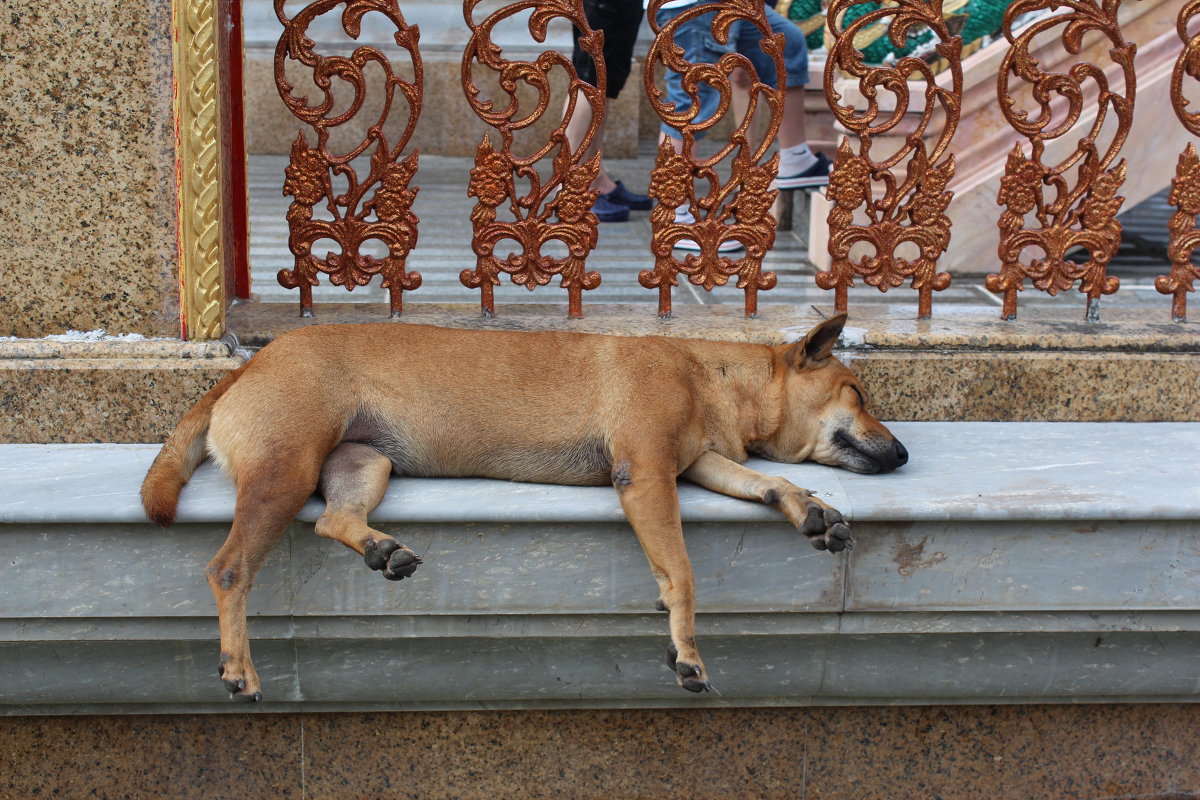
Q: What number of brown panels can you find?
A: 6